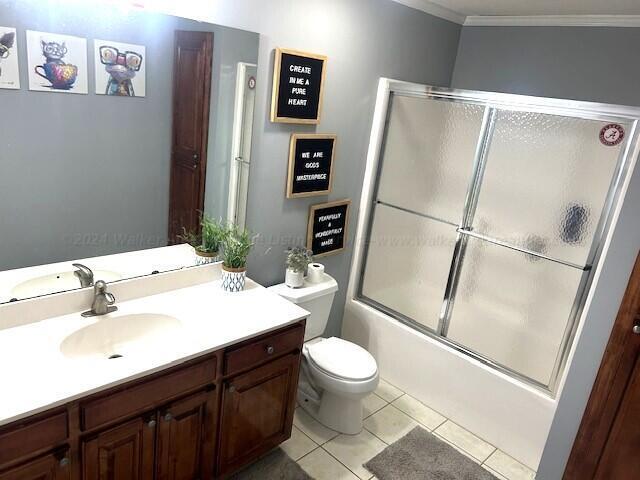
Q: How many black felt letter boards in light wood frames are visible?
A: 3